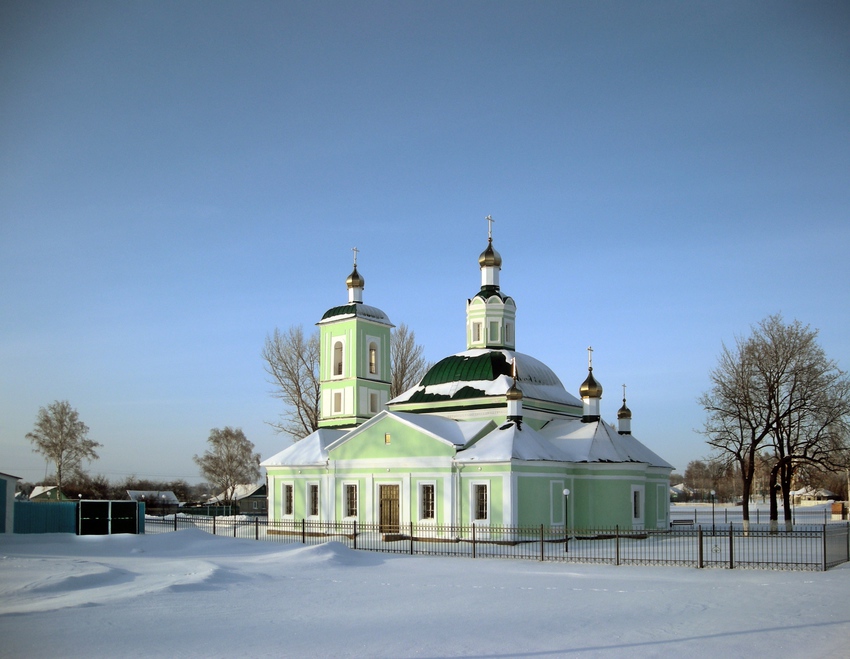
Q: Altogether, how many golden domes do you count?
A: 5